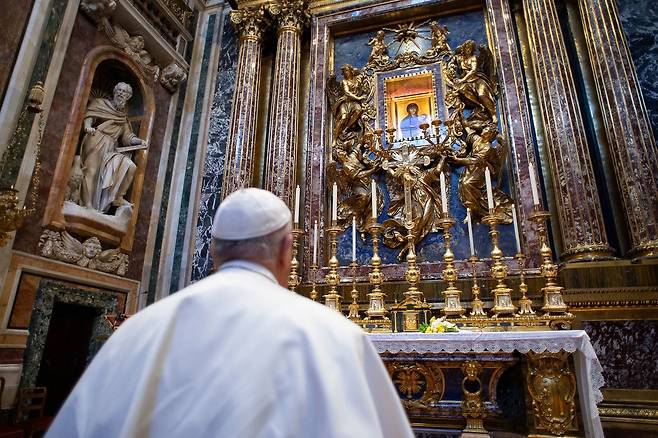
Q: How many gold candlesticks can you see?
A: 10